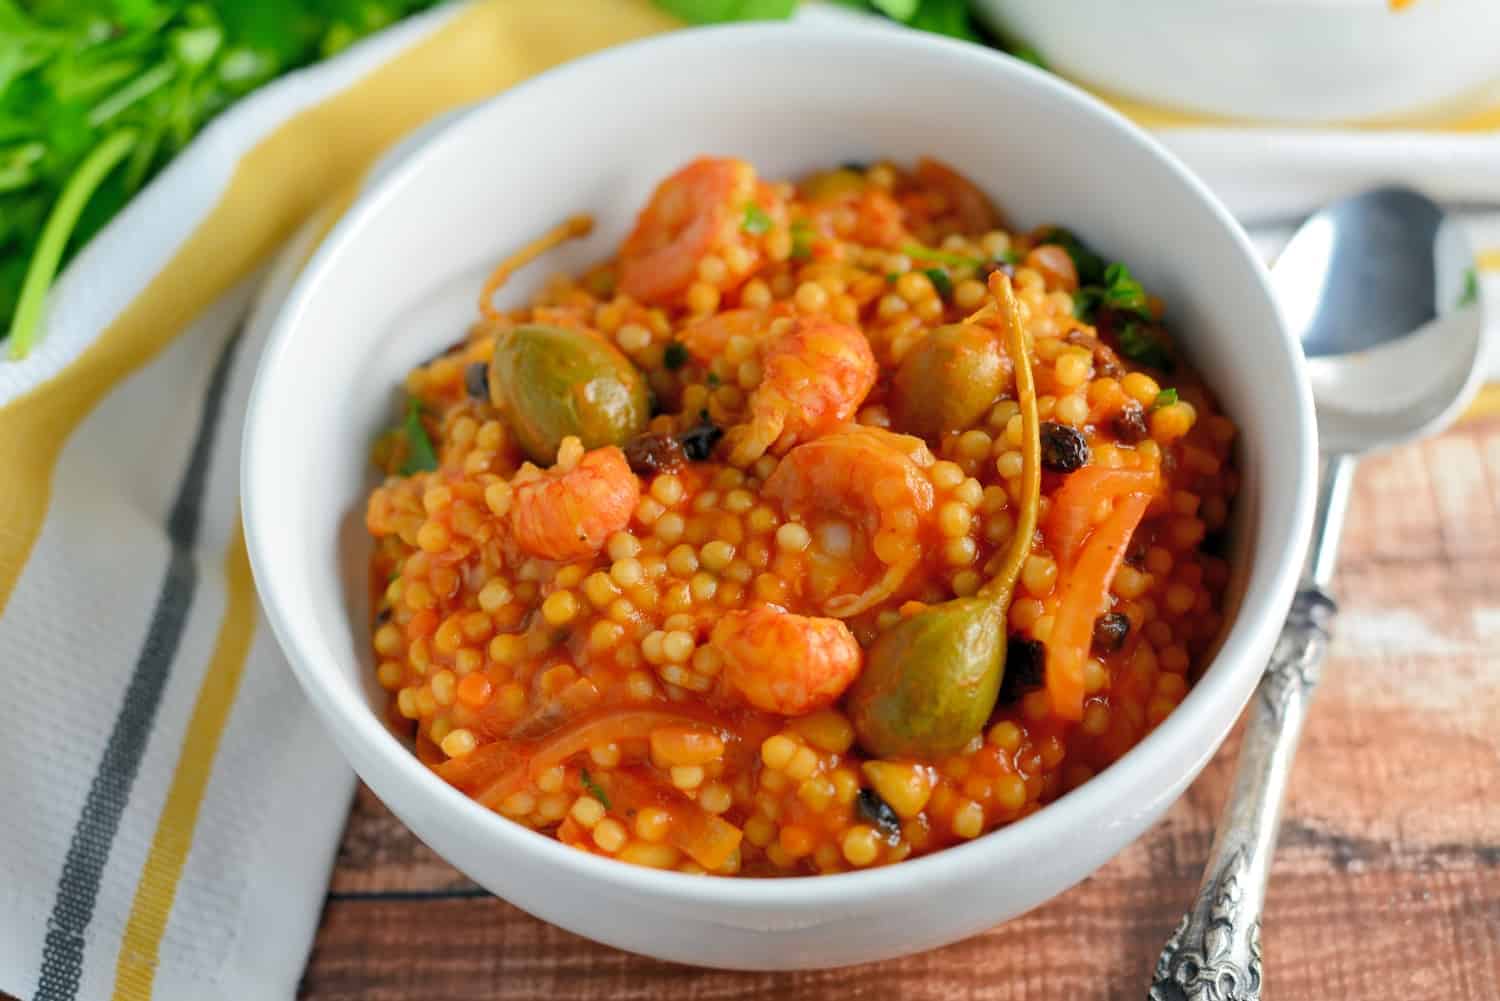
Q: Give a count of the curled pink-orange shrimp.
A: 5